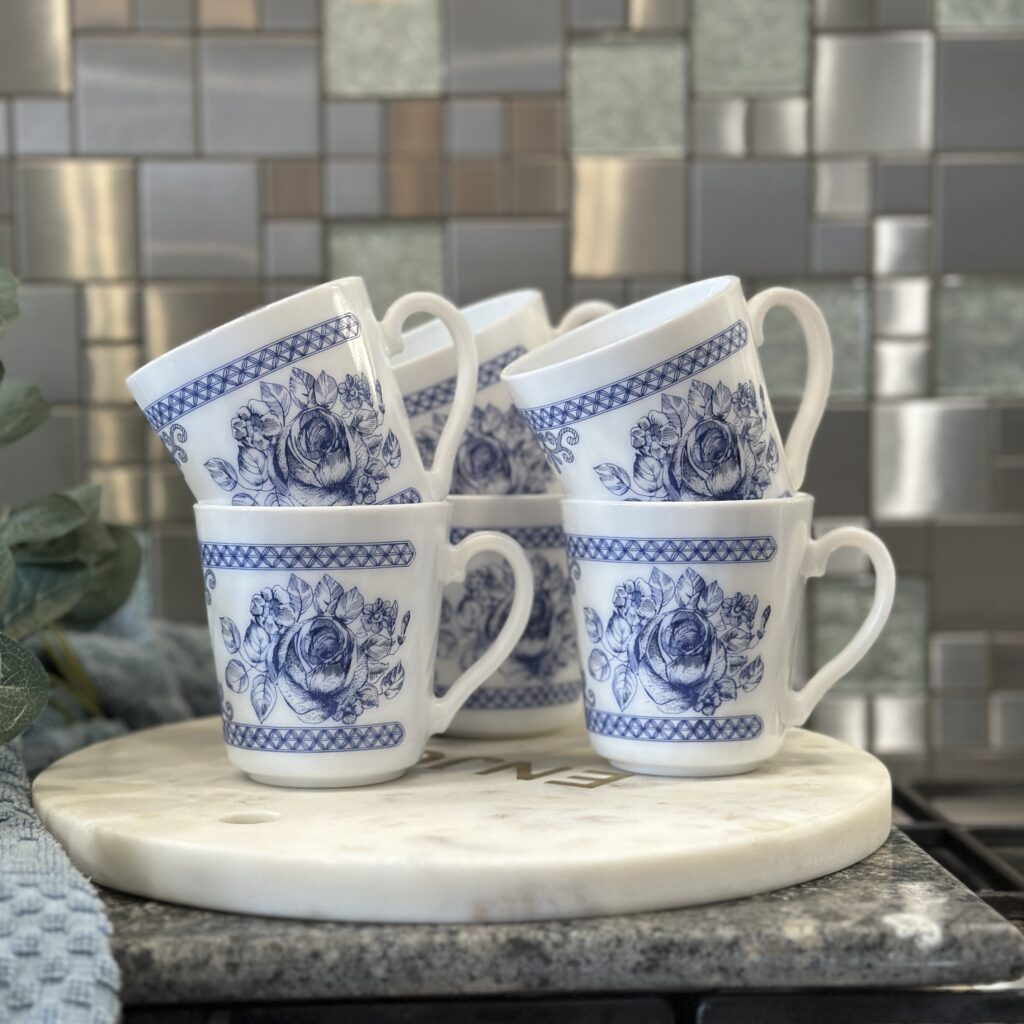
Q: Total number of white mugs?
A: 6